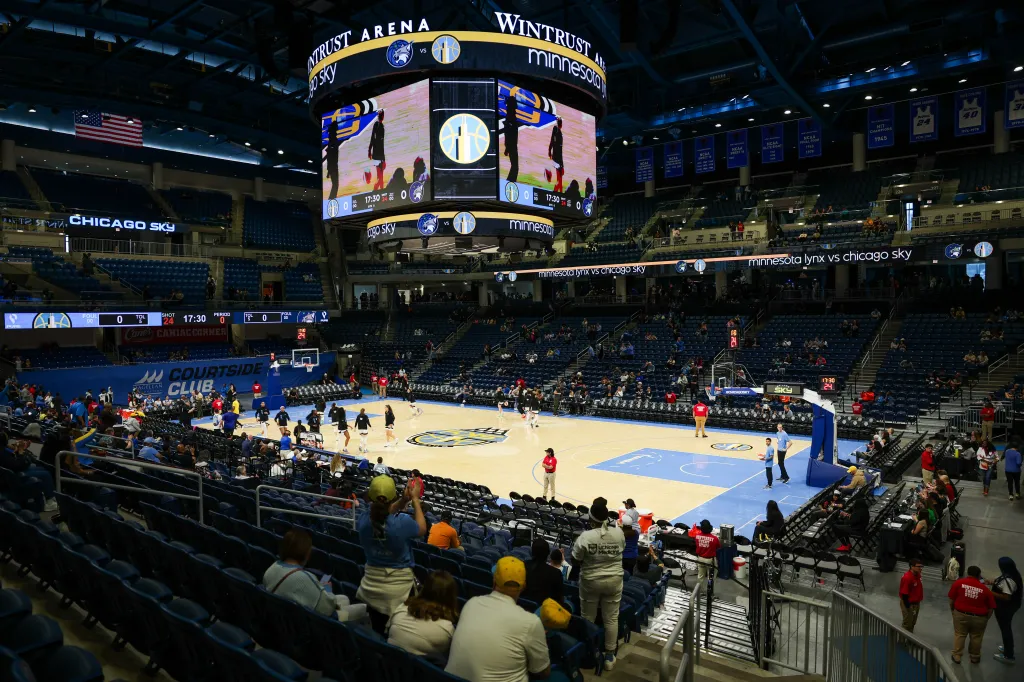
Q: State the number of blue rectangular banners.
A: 11